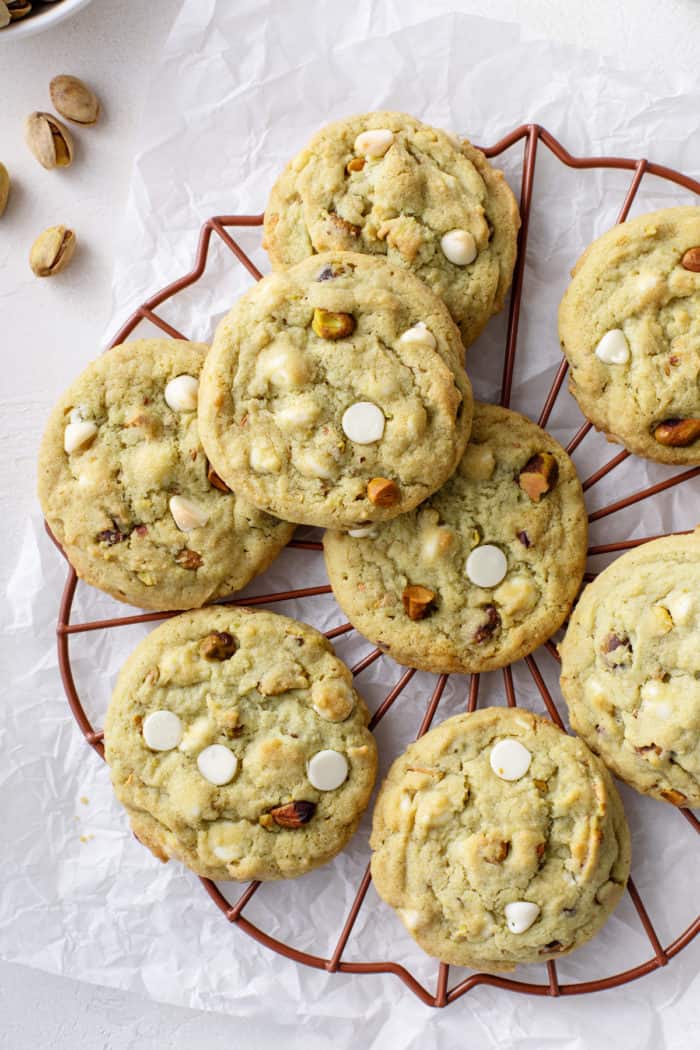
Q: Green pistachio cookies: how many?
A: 8